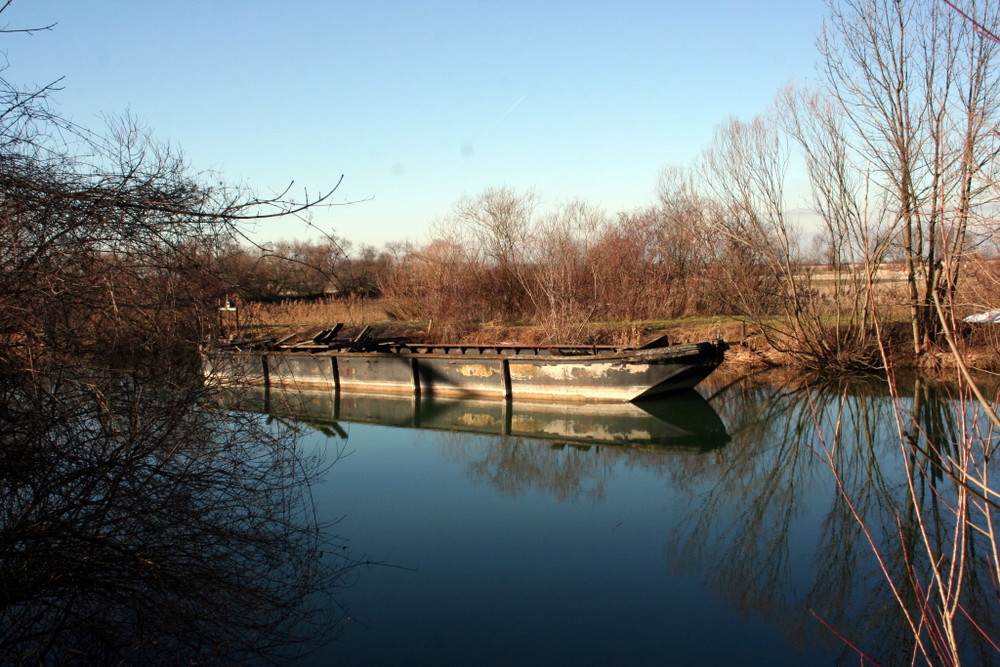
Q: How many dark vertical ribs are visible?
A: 4